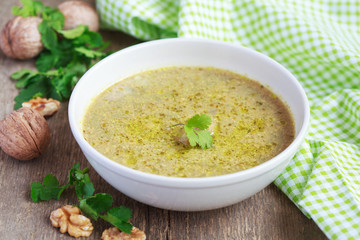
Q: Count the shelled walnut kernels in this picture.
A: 3